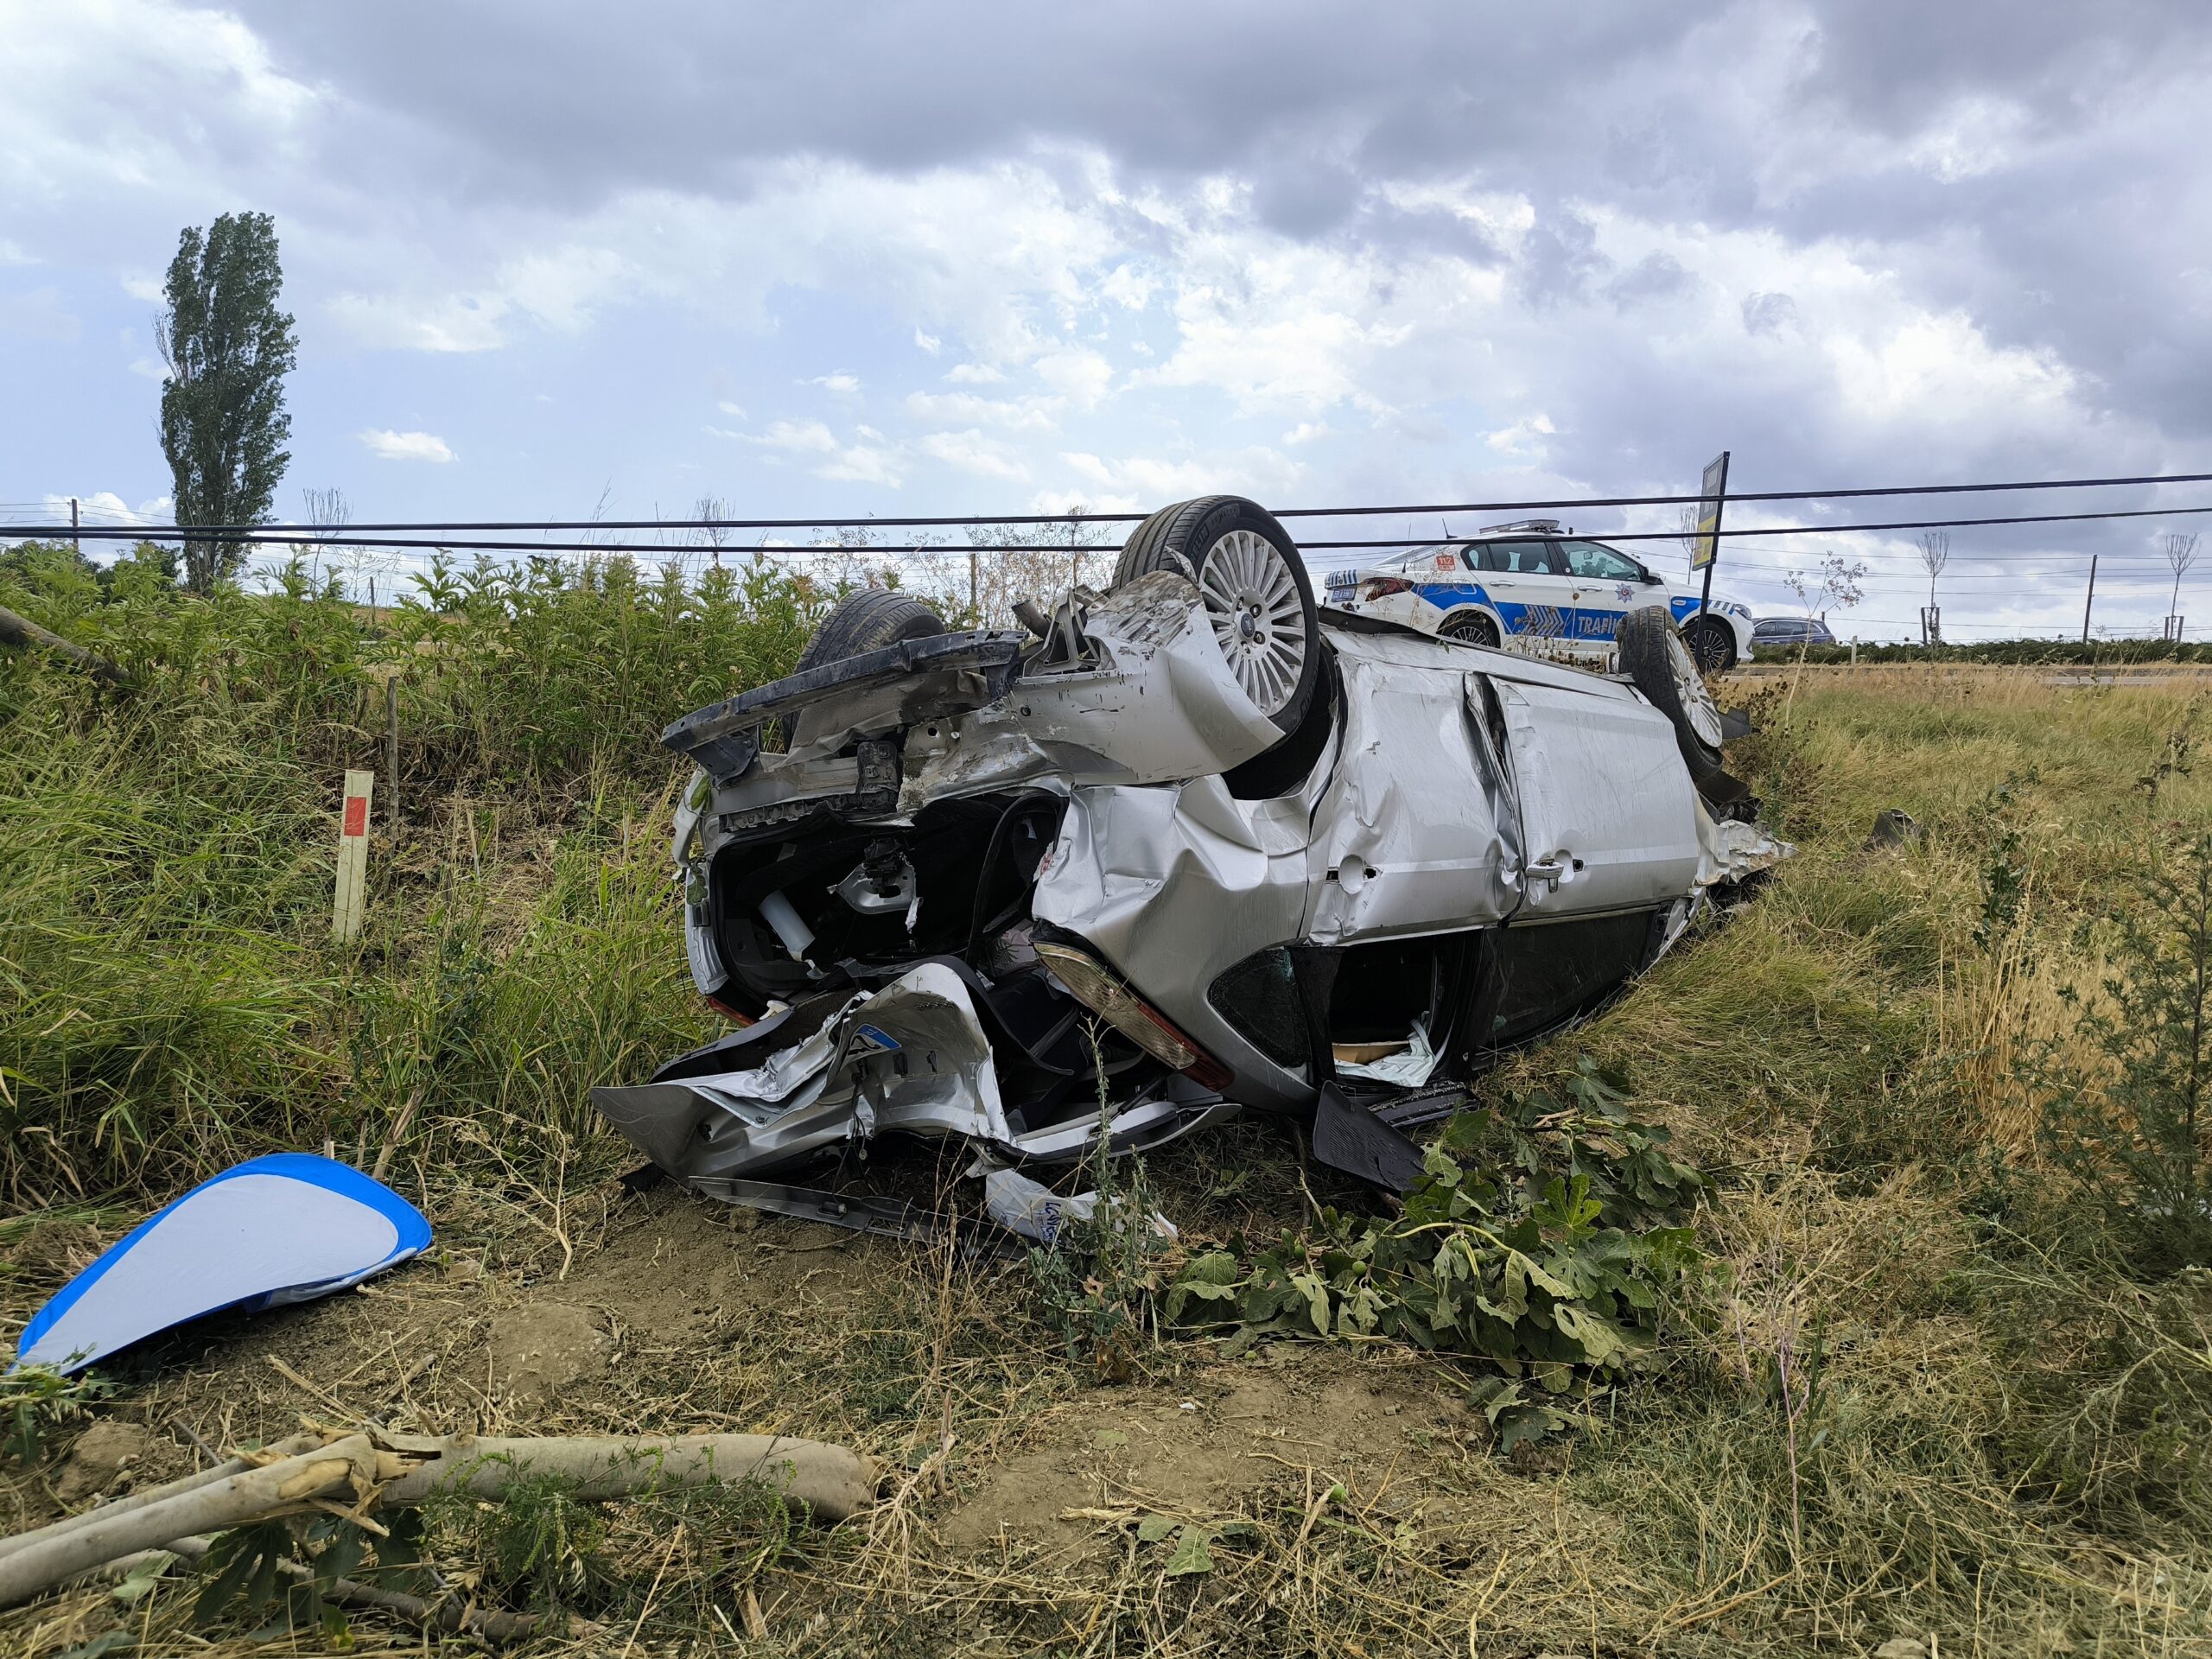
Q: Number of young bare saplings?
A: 5